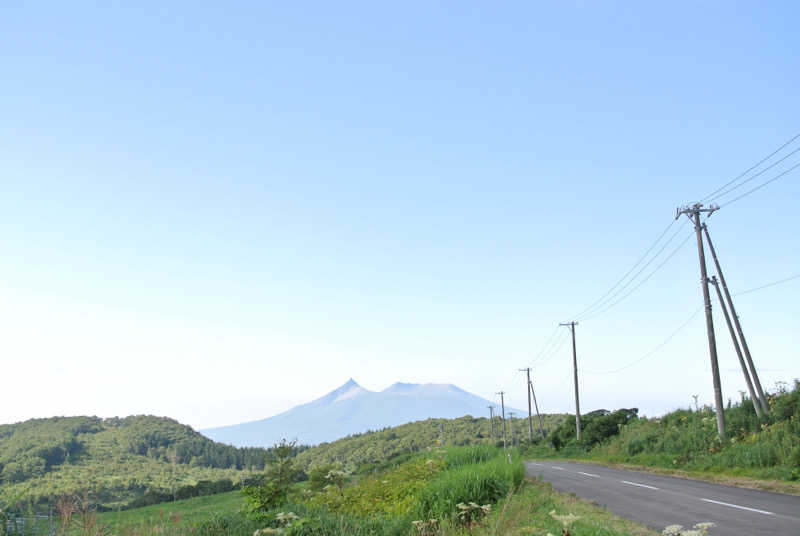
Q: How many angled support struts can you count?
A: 3